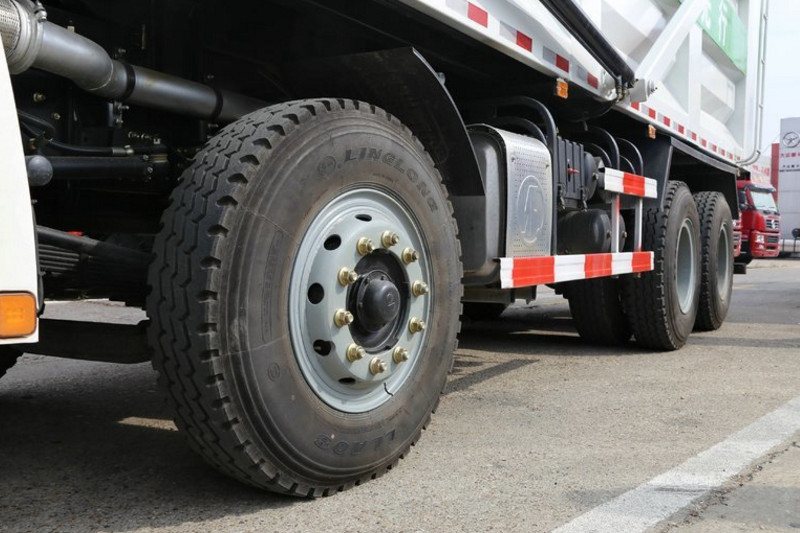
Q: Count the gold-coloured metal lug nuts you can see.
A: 10